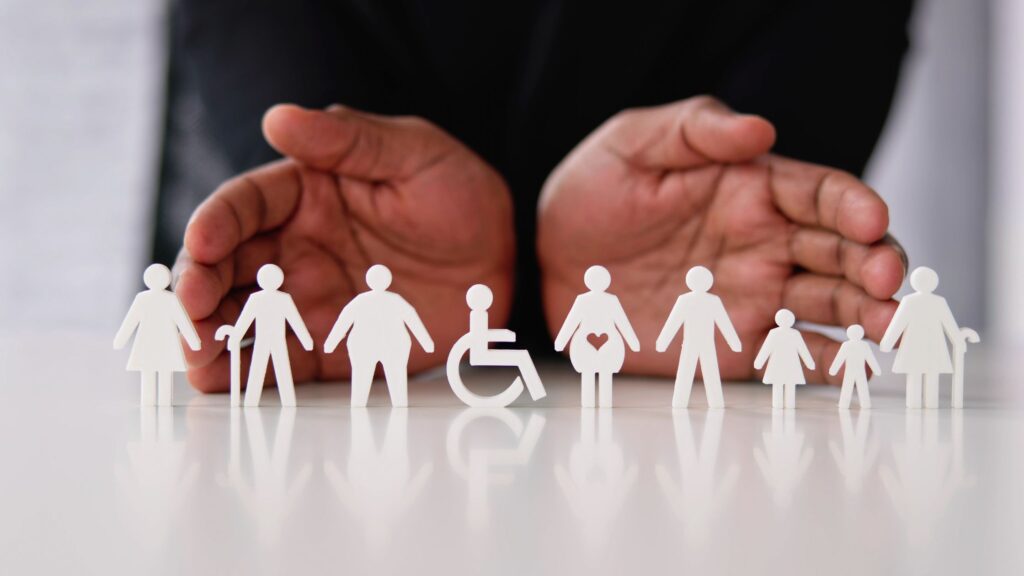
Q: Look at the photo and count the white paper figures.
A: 9